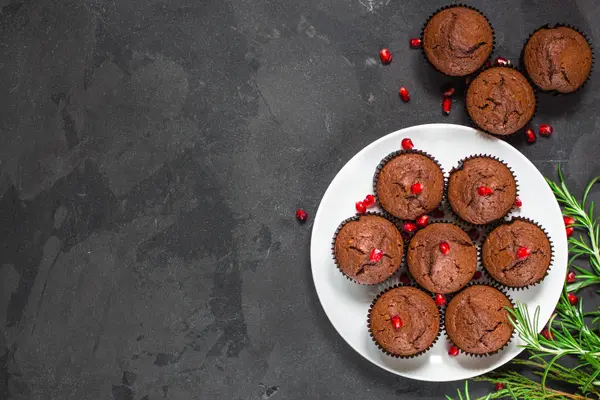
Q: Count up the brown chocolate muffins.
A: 10